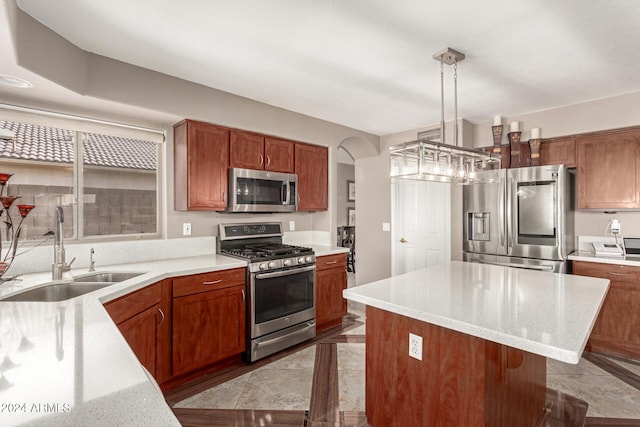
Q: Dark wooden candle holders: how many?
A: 3